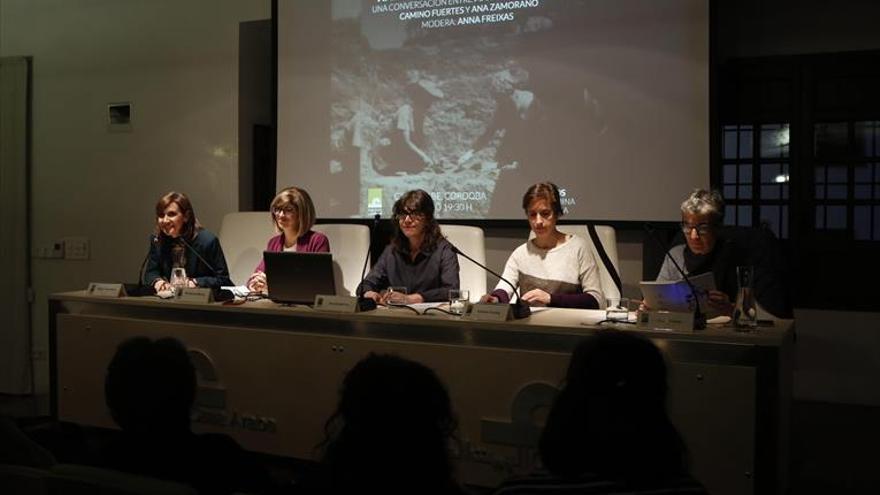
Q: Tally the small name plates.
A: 5